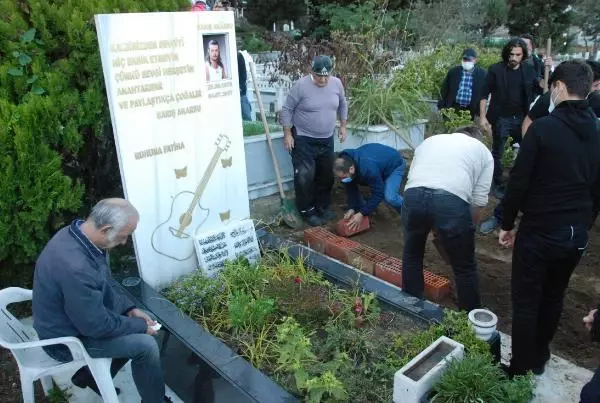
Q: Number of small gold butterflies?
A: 3